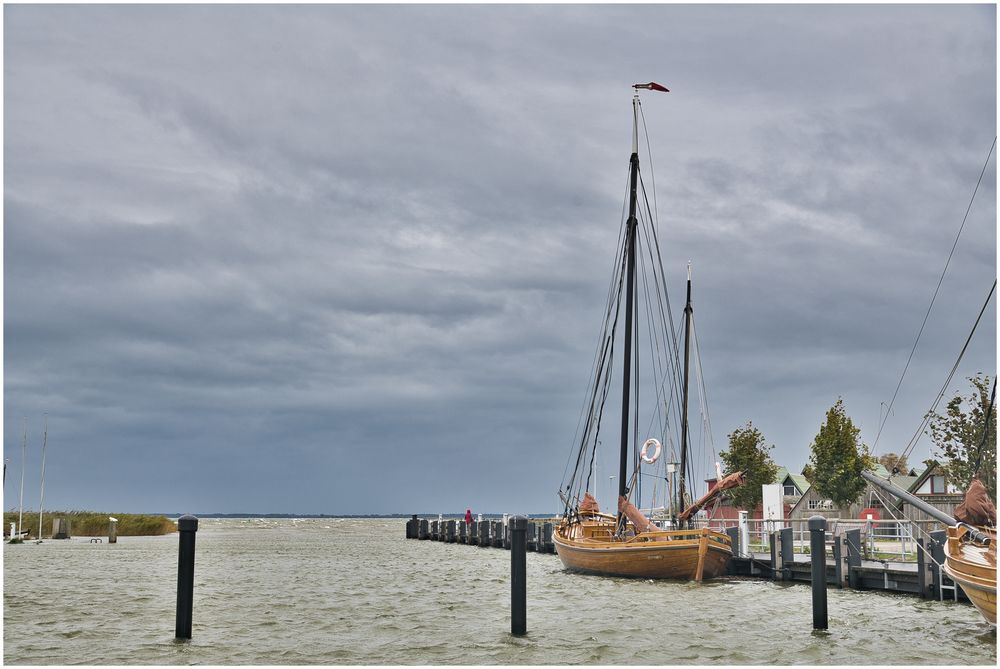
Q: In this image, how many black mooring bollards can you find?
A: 3